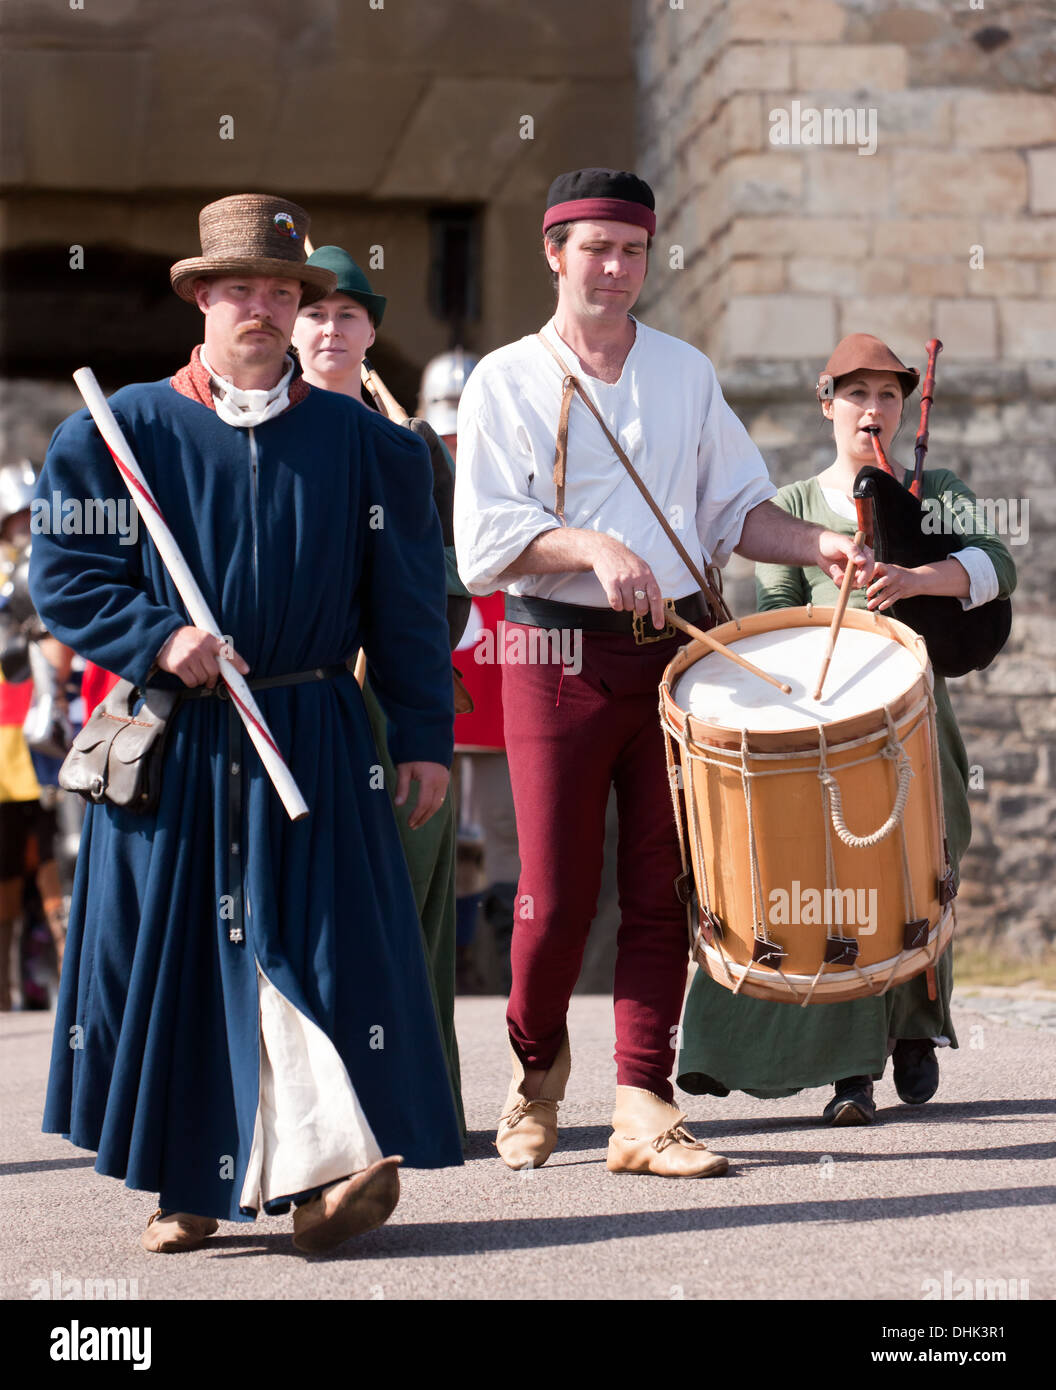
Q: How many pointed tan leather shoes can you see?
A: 4